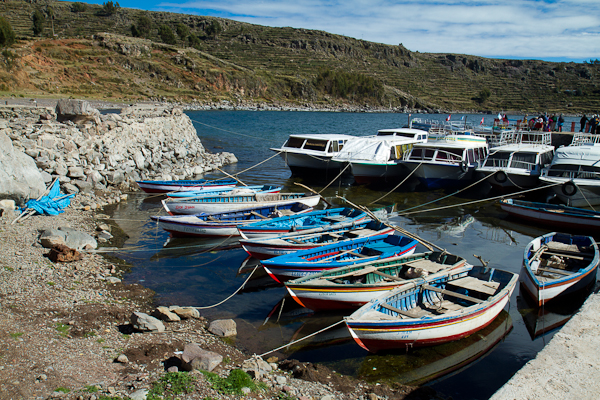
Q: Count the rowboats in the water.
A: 11